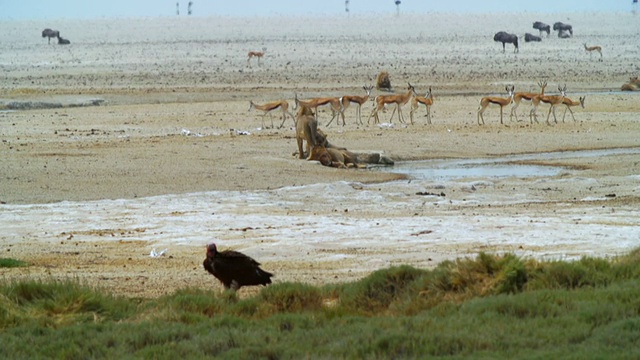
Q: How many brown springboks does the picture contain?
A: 11